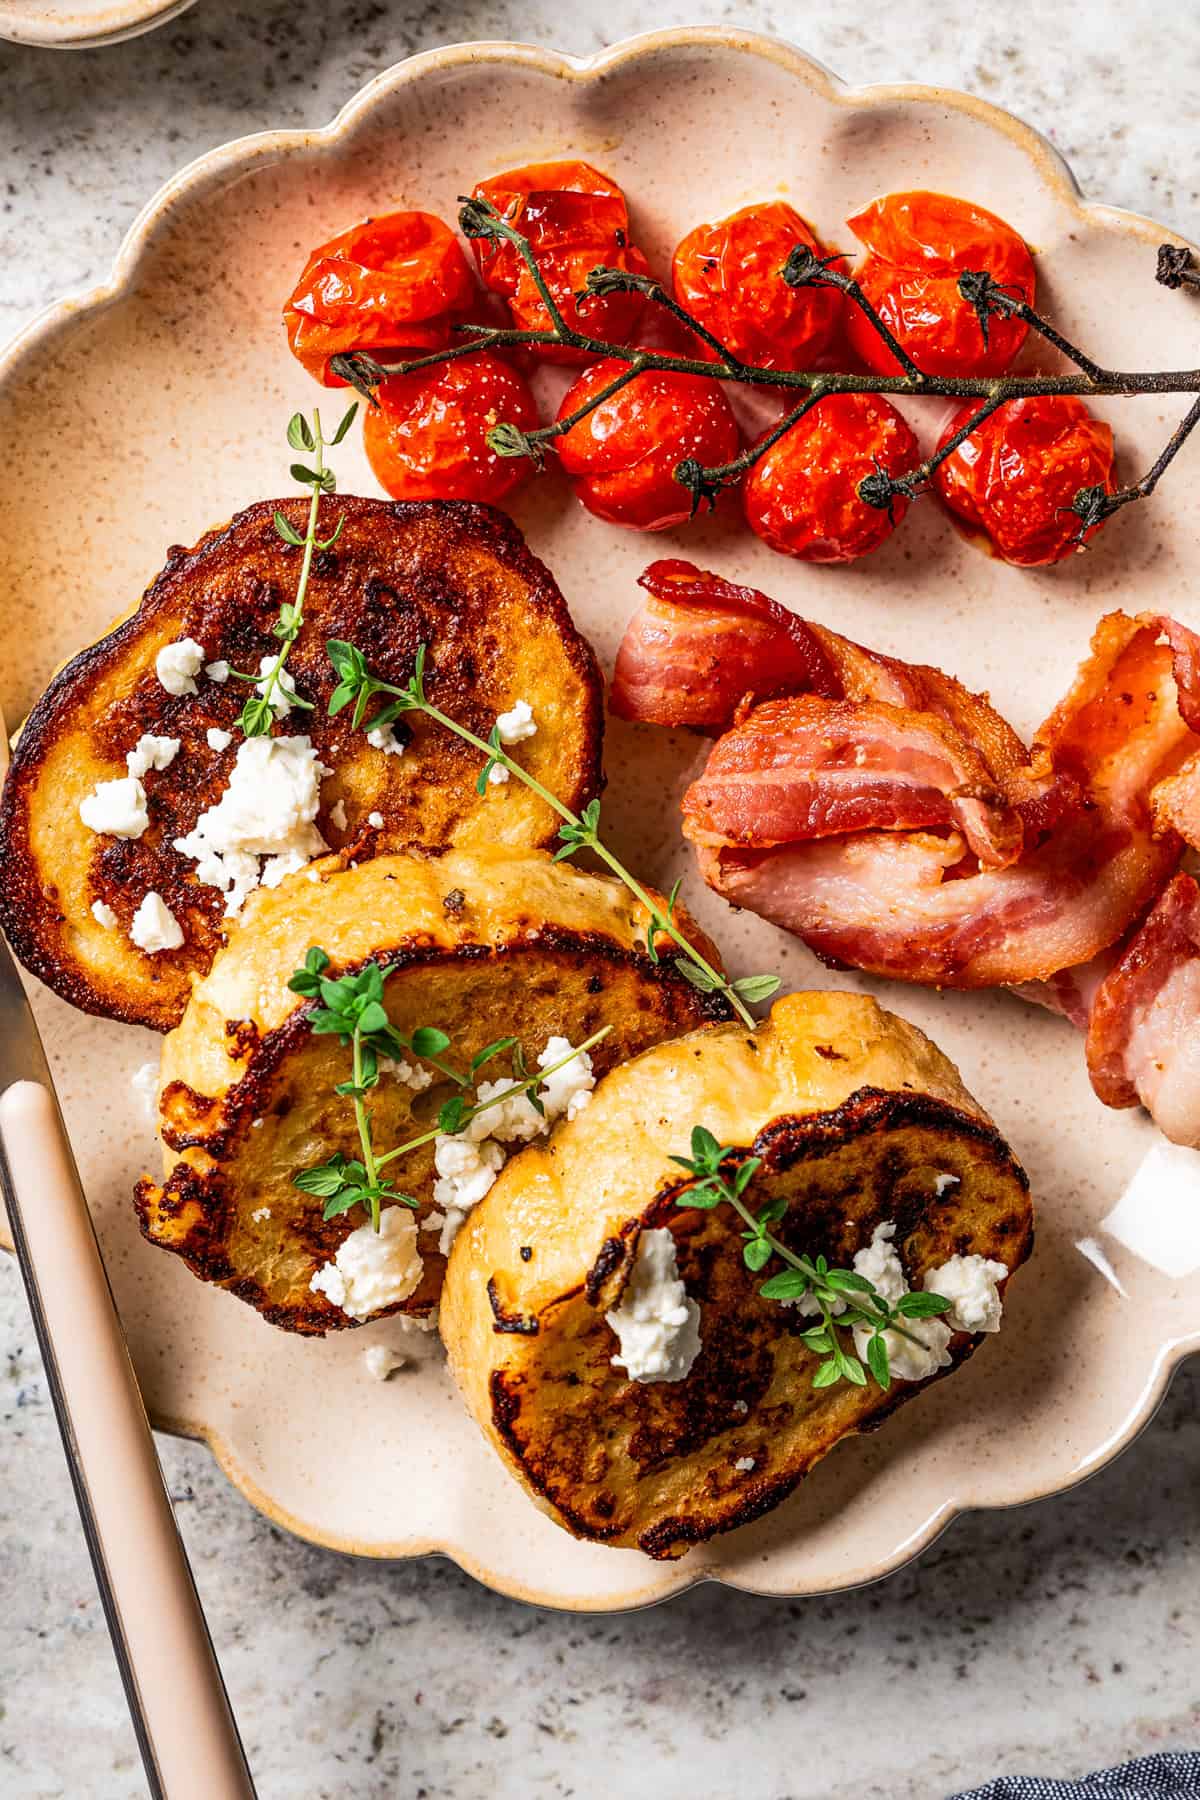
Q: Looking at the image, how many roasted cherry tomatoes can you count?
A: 8